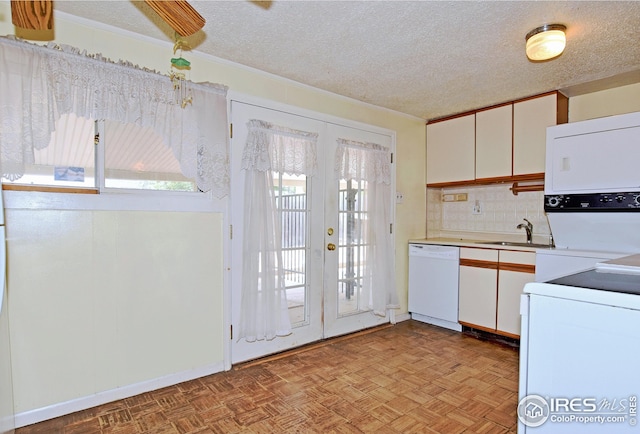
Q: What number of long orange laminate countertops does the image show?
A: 0